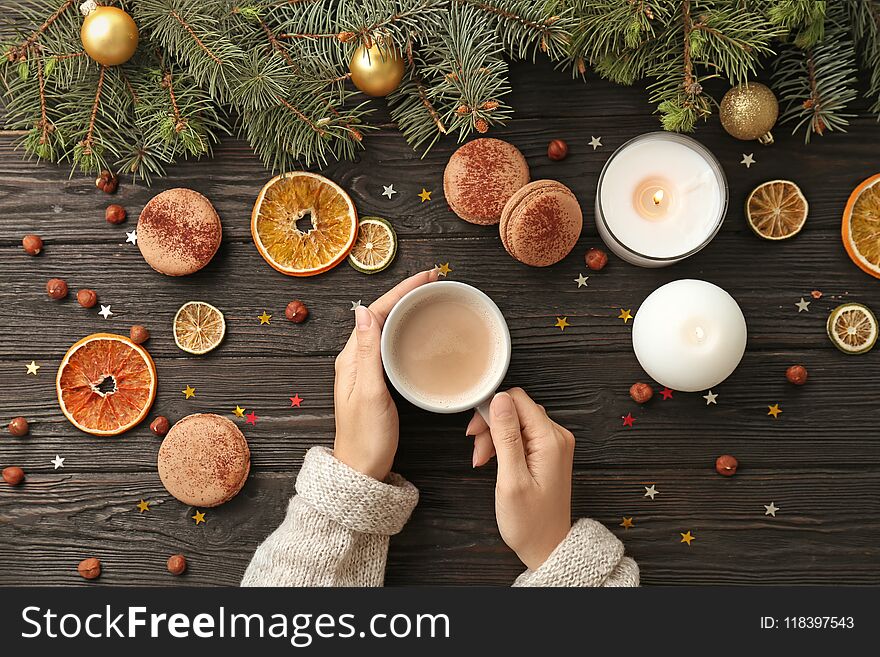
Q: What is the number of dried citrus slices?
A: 7